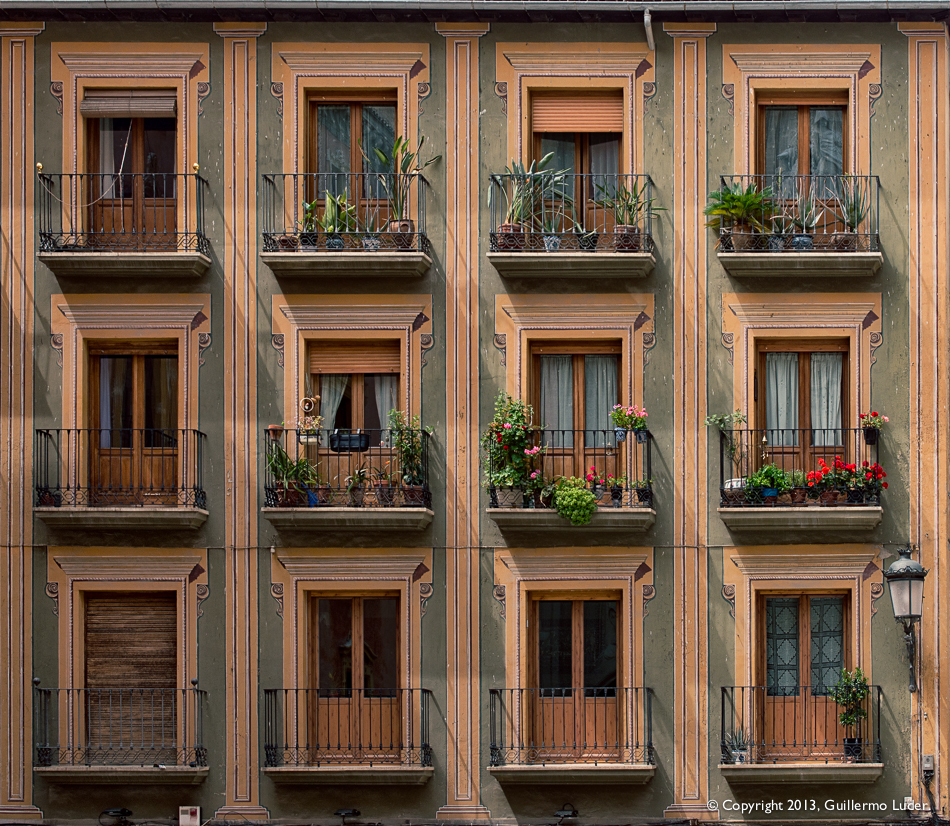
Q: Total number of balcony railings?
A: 12